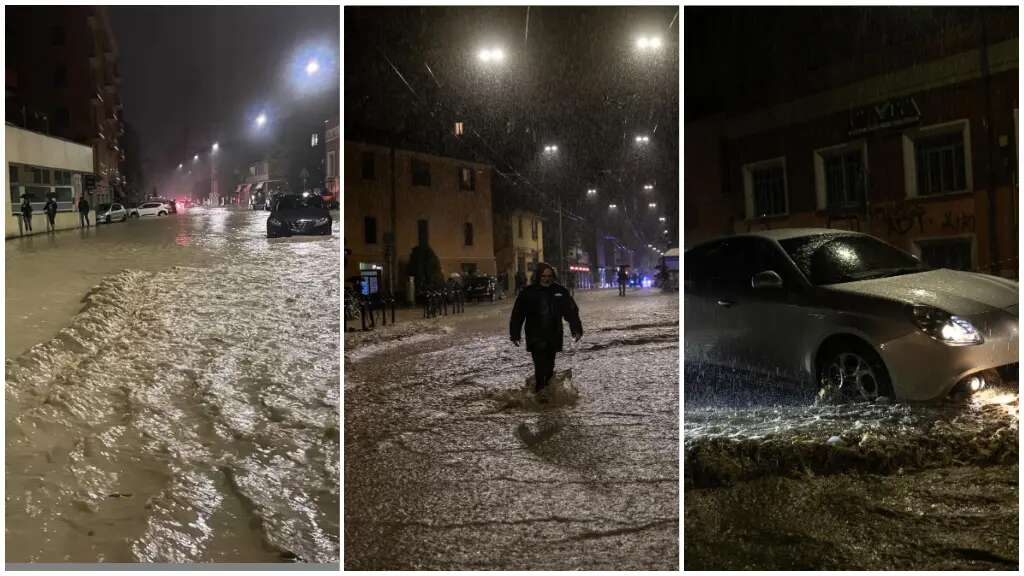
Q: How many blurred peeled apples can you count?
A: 0